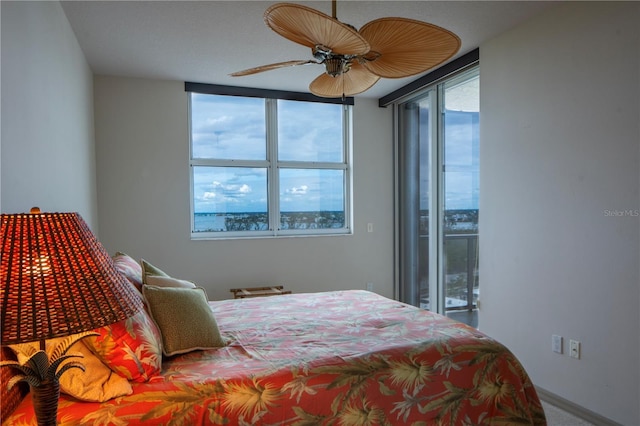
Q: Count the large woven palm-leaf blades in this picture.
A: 4